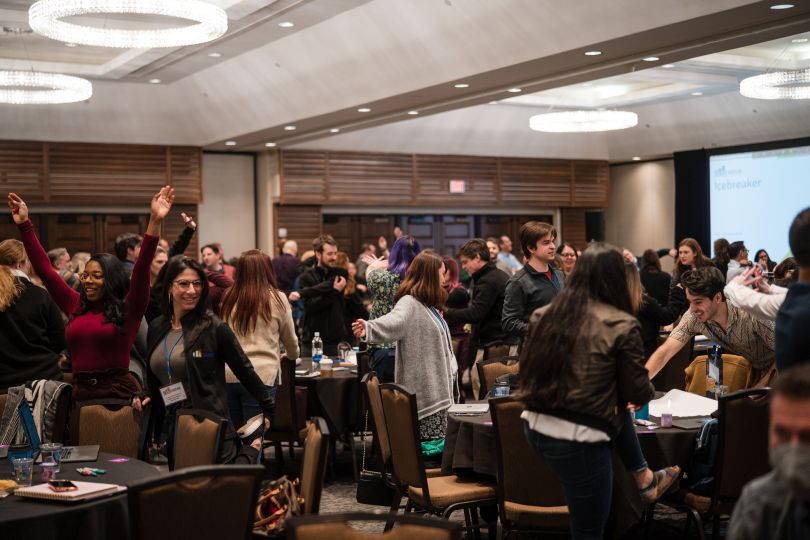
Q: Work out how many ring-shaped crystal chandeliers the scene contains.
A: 4